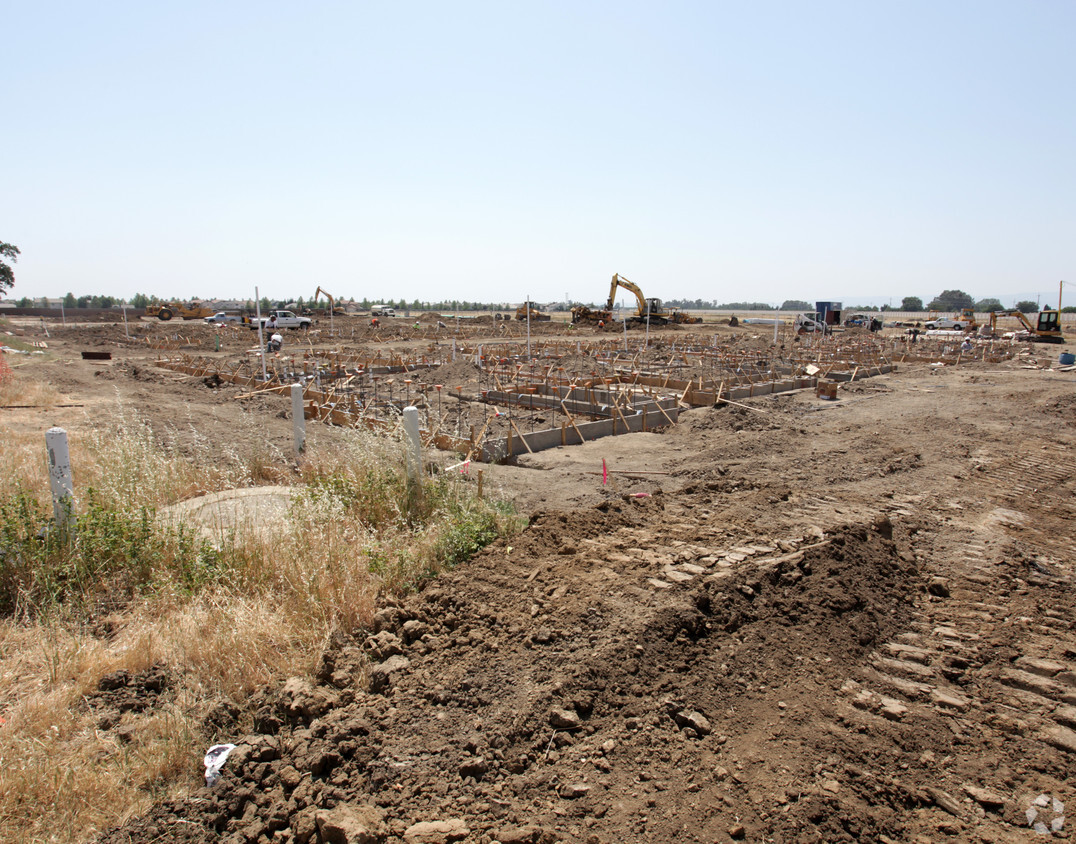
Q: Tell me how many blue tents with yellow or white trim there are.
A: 0